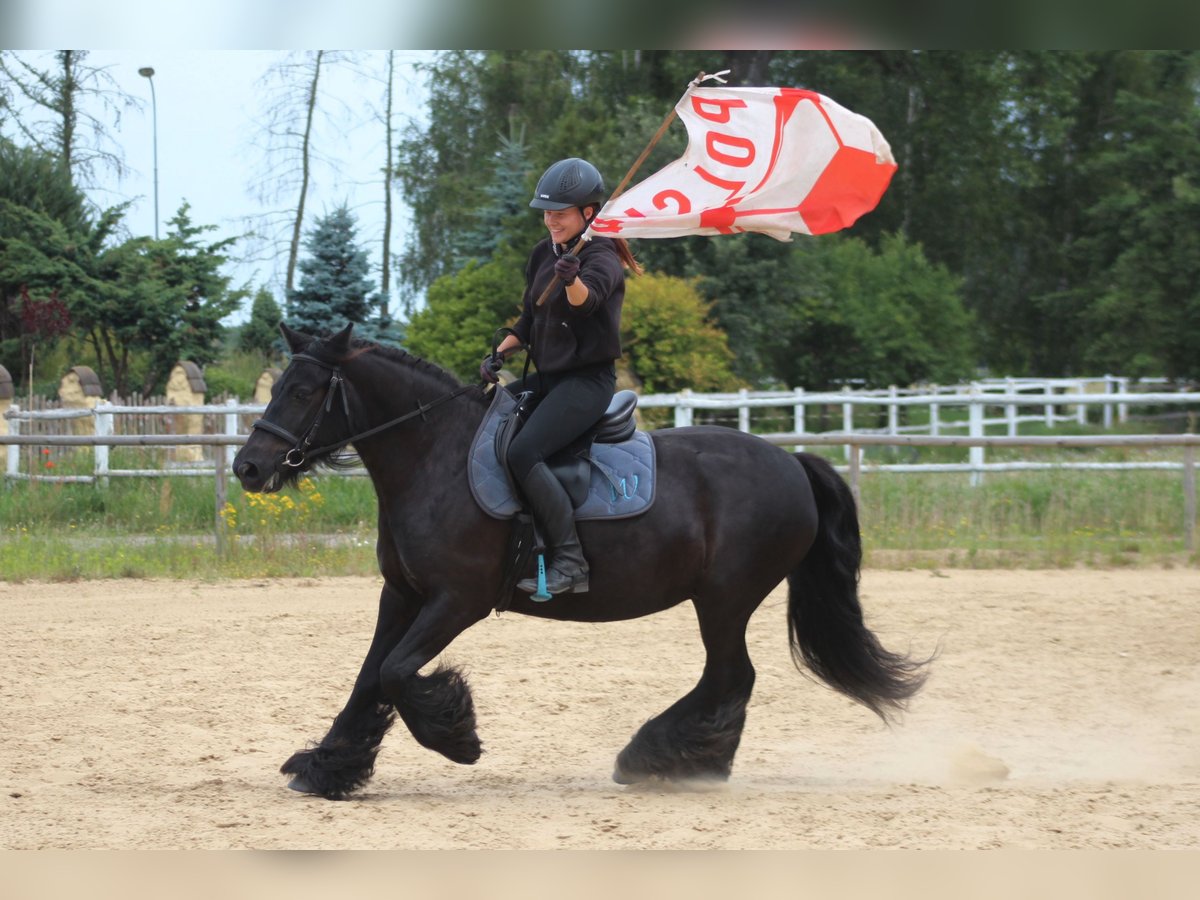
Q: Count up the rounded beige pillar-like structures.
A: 4